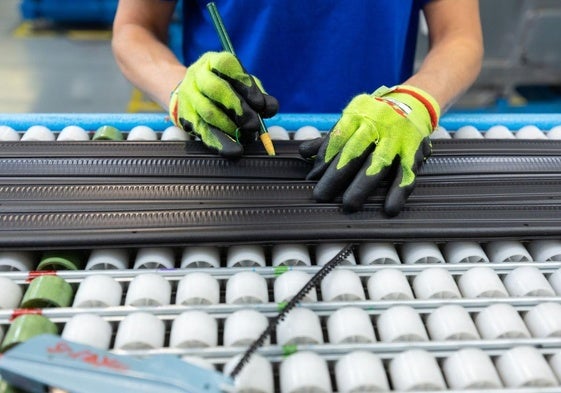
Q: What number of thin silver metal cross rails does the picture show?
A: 3